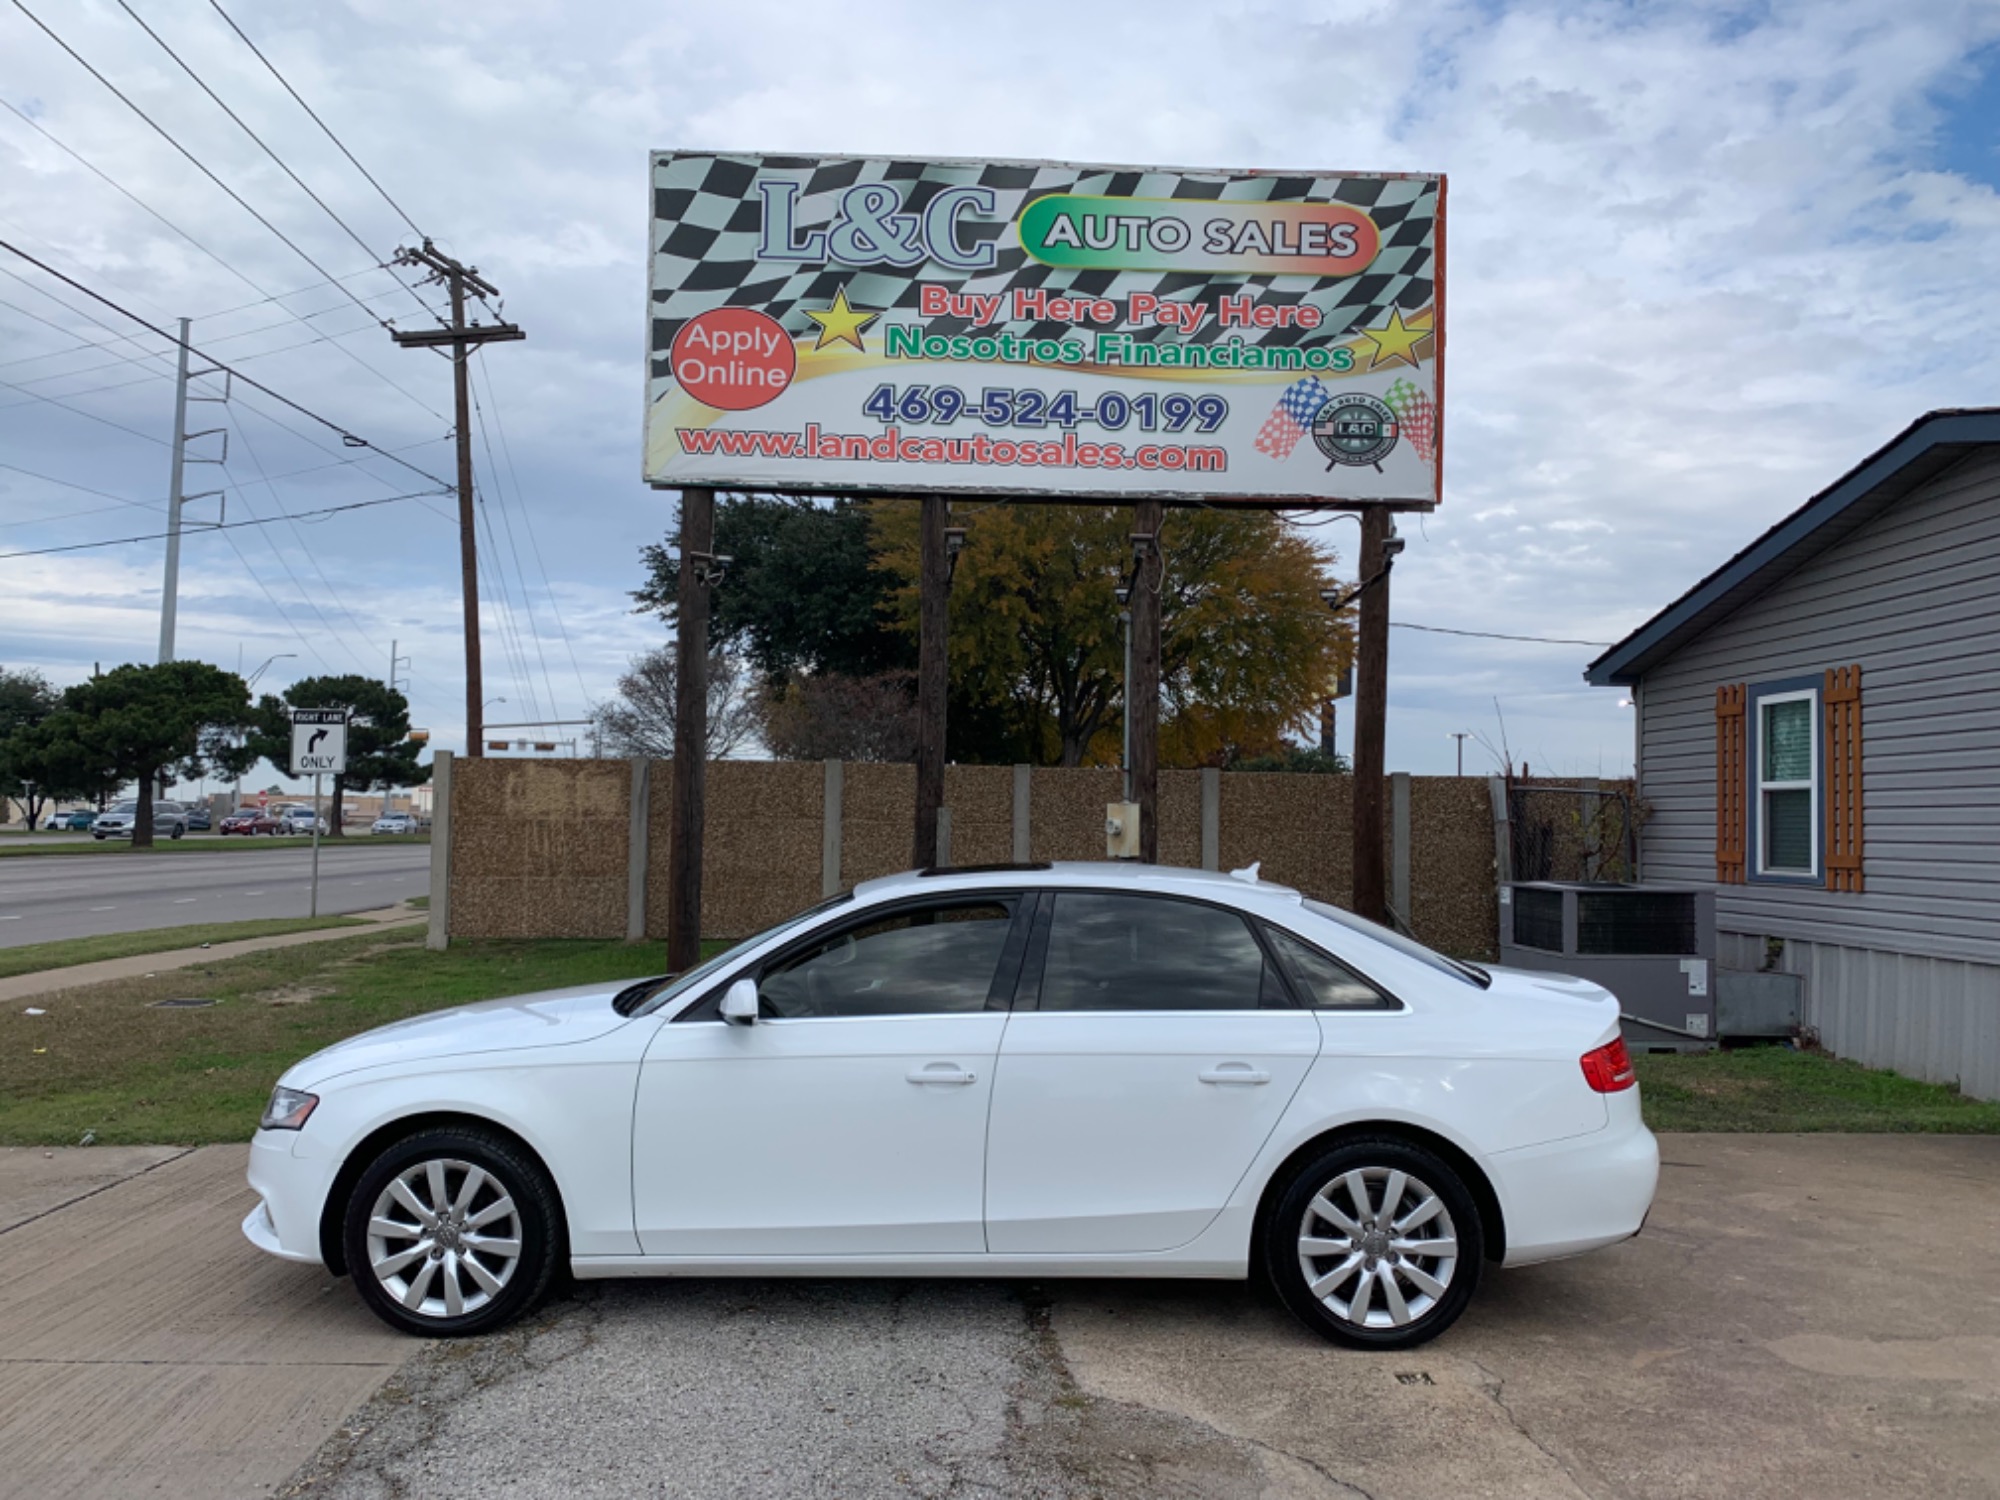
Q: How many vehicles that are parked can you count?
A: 1